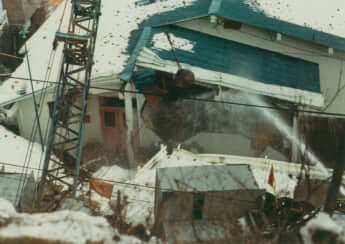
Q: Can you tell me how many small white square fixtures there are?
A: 3